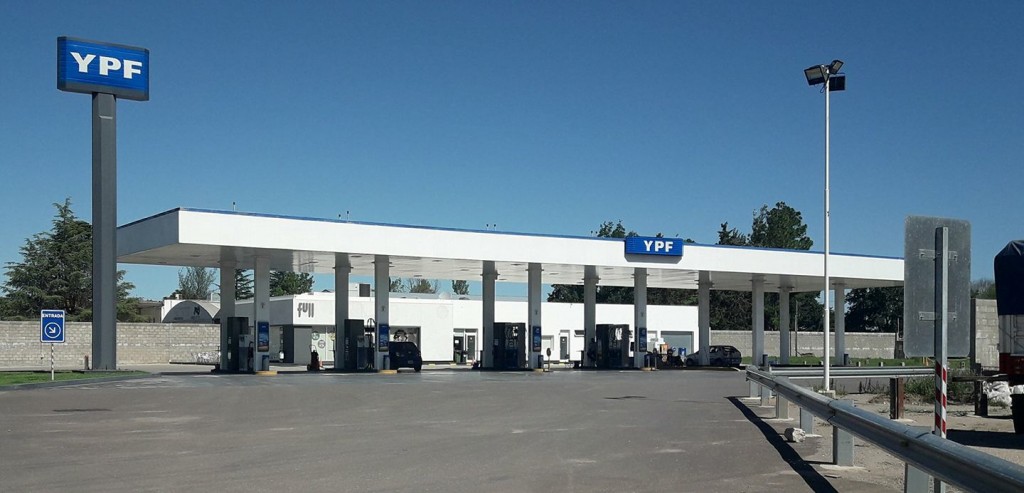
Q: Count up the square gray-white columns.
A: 12